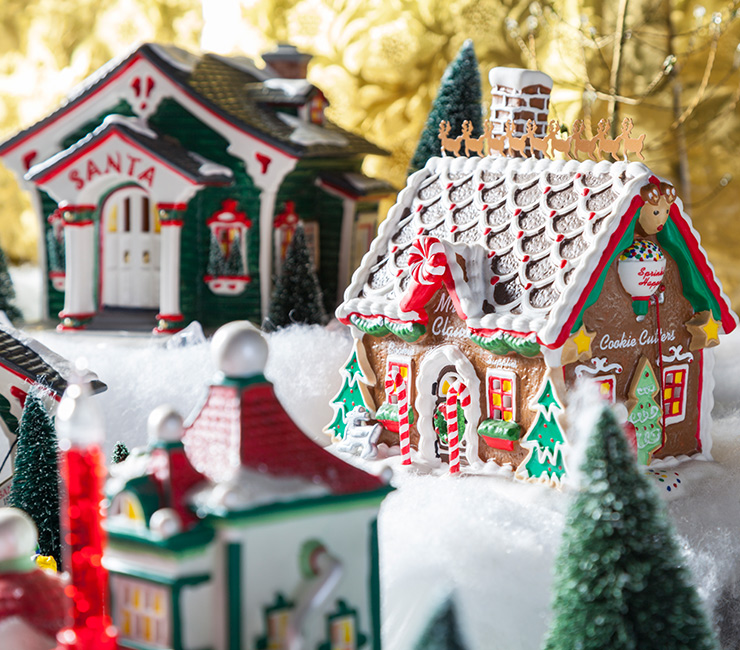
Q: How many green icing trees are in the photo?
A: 3